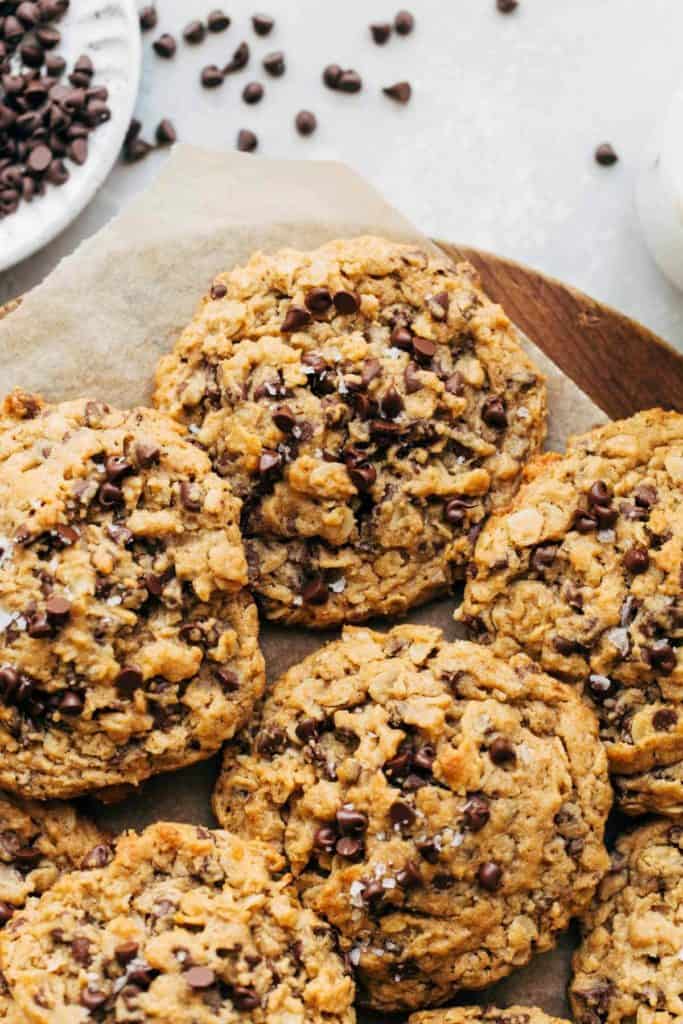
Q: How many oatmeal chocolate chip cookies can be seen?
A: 8